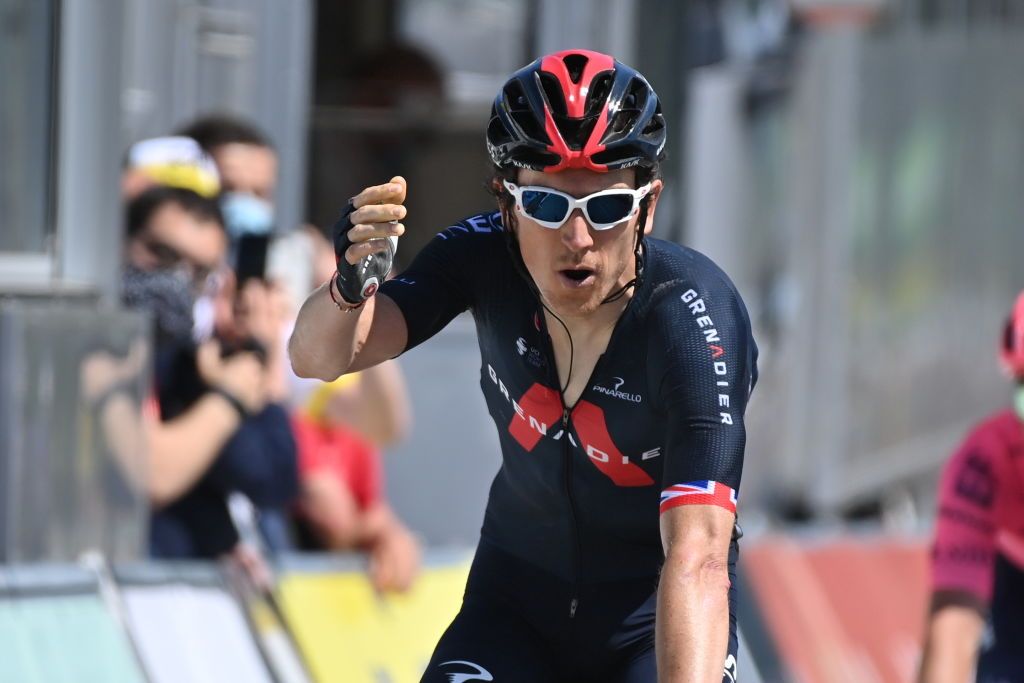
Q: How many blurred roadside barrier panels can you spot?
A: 4